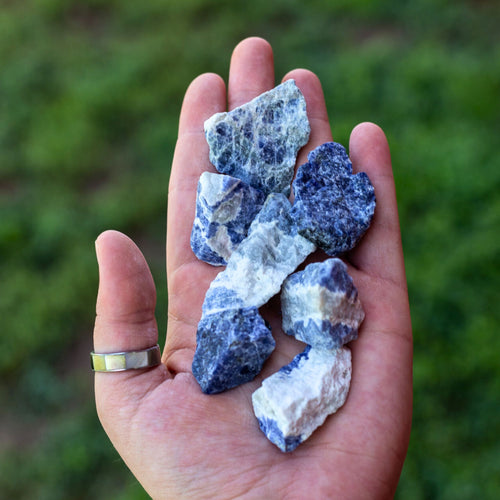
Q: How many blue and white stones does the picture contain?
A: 7